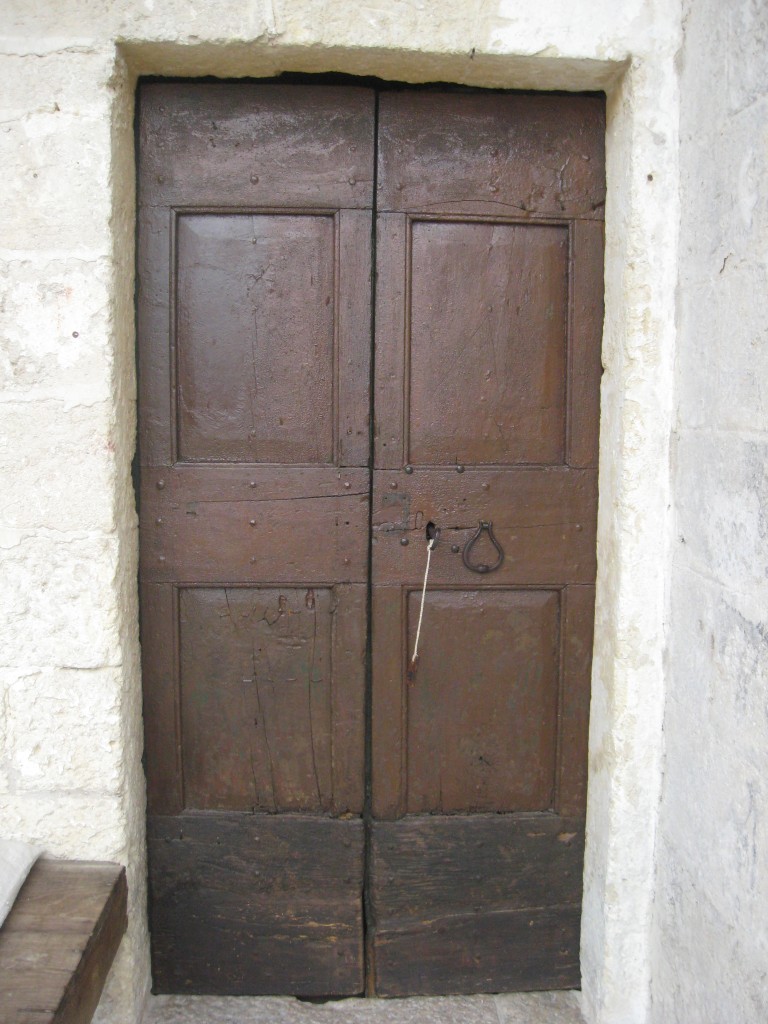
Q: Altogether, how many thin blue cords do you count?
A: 0